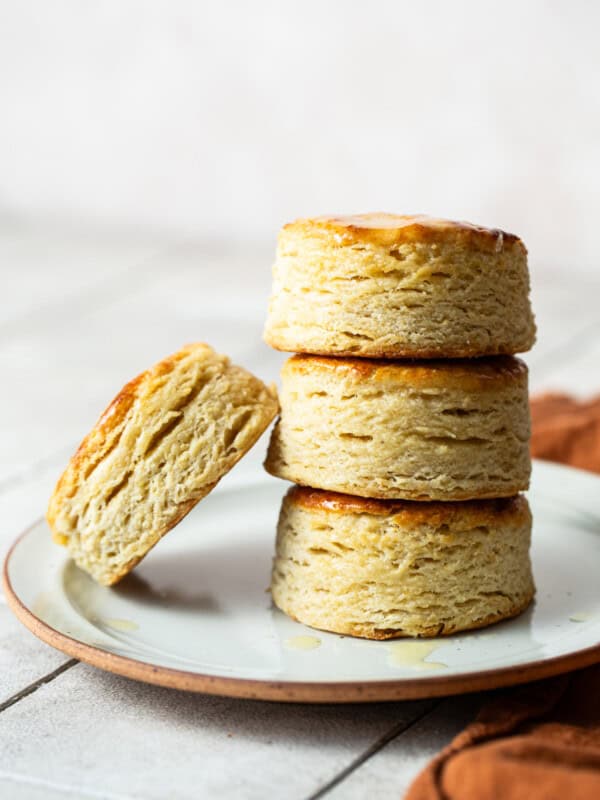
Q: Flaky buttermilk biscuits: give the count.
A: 4